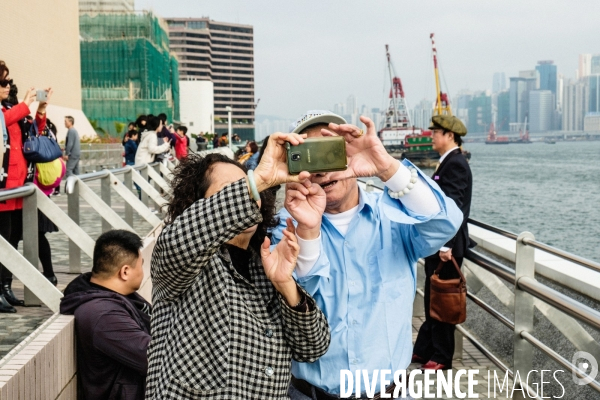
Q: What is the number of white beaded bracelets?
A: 1